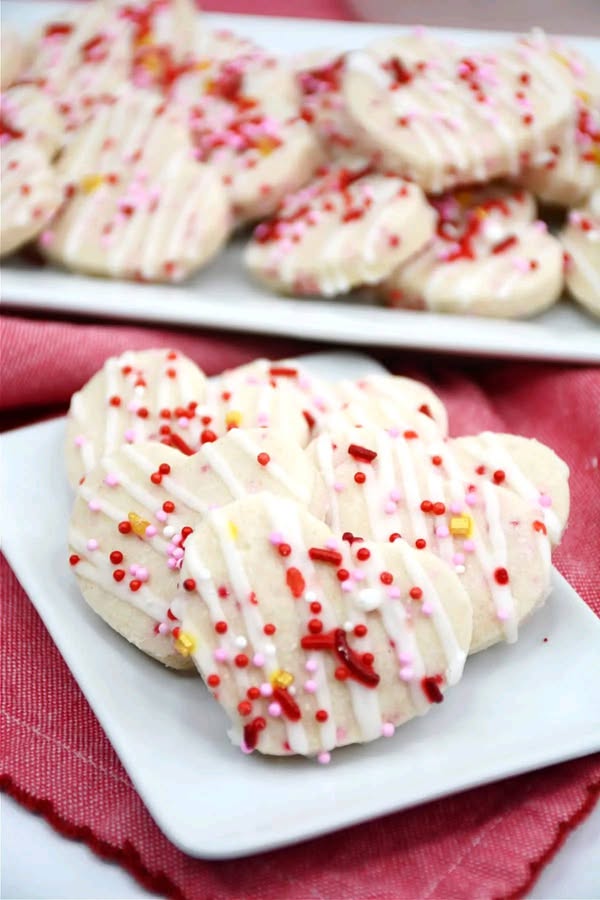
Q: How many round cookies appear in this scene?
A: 0